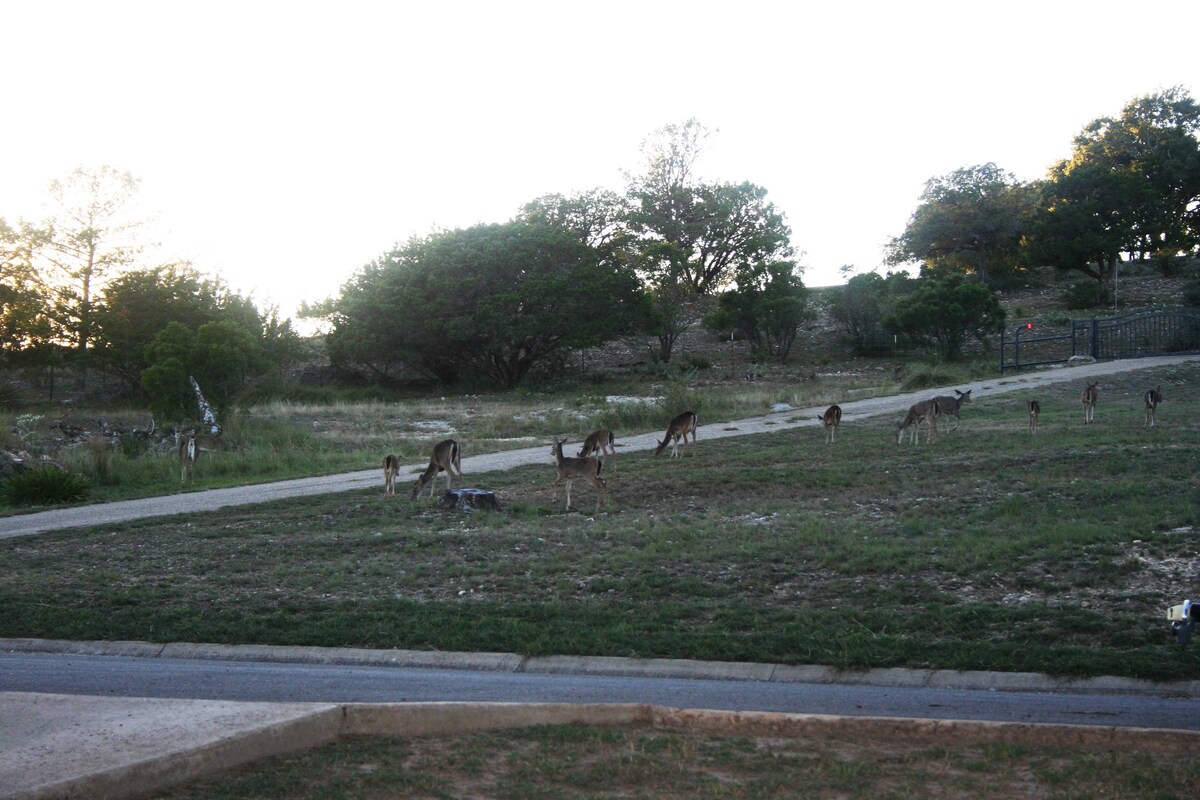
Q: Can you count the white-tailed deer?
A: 13